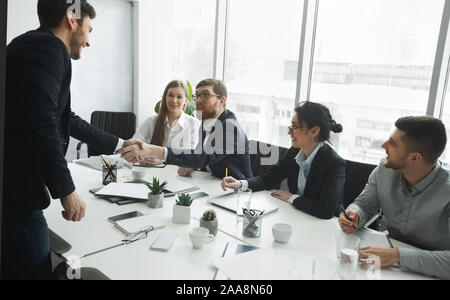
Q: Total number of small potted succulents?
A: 3